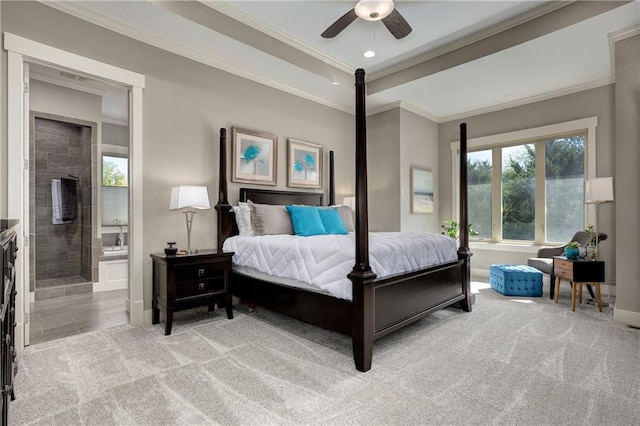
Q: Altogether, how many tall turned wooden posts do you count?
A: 4